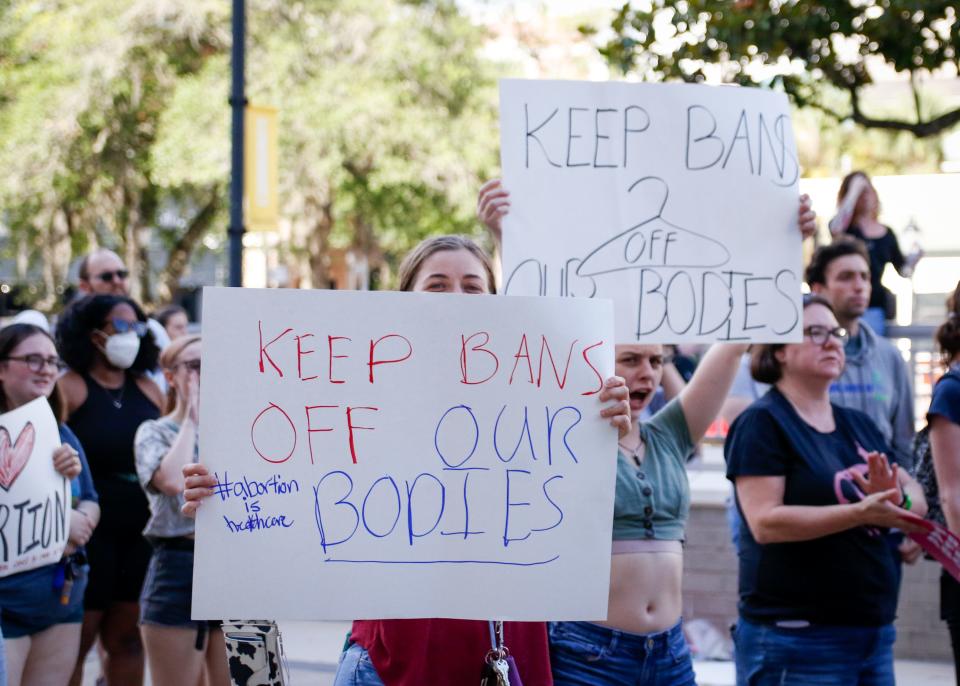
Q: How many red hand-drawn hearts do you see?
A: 1